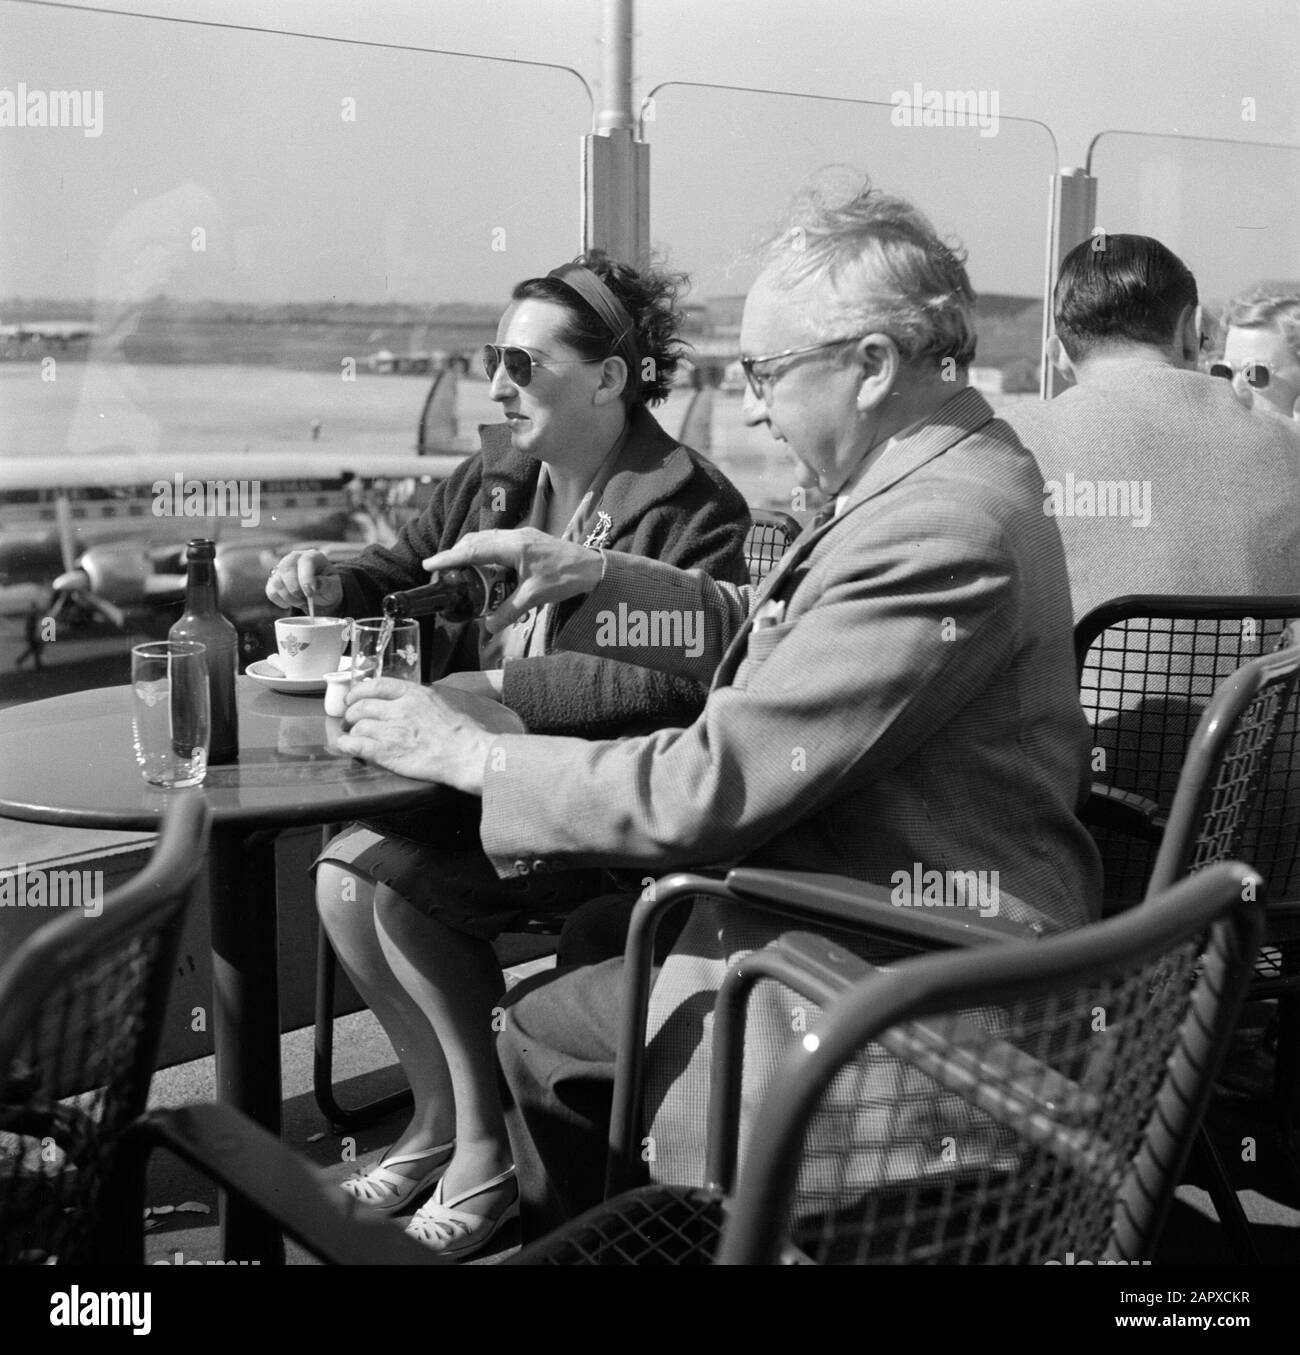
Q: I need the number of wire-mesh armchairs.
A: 5